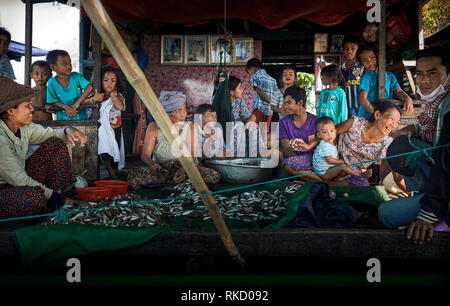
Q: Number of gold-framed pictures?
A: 4